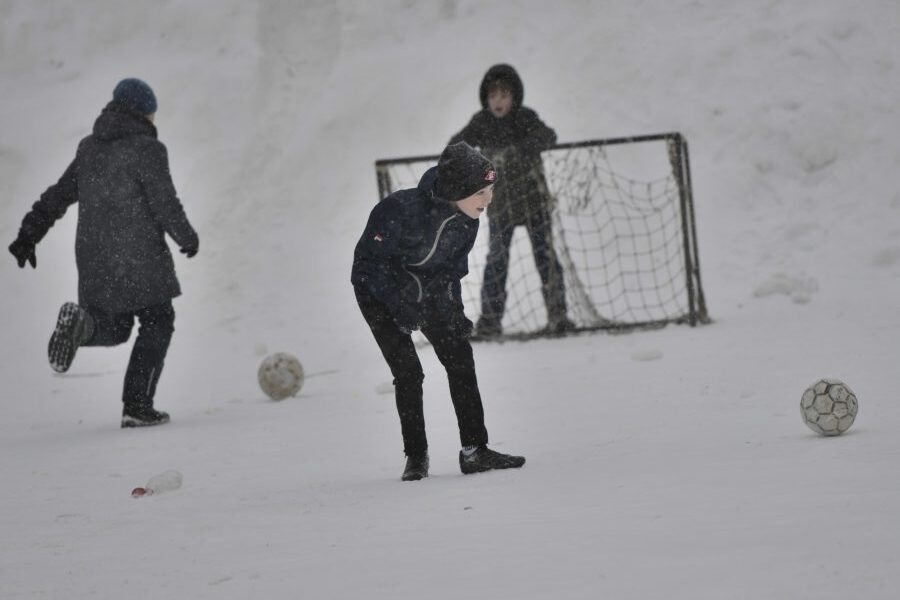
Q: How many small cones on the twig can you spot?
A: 0